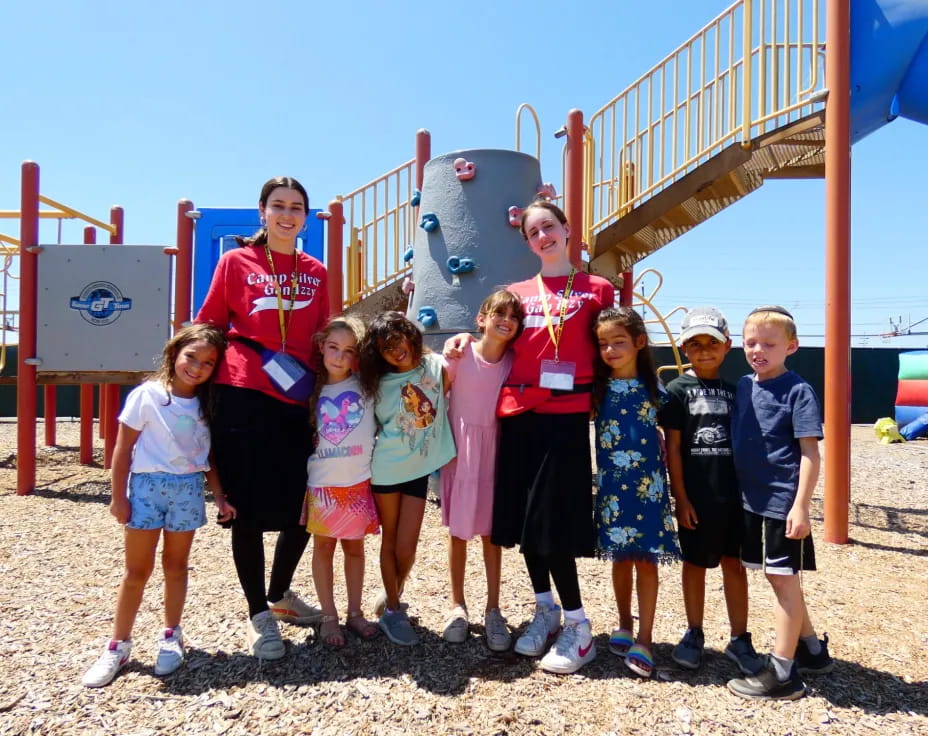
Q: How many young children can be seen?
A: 7